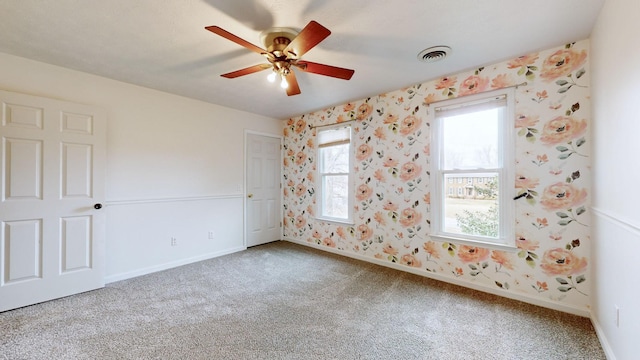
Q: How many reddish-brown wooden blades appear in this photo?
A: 5